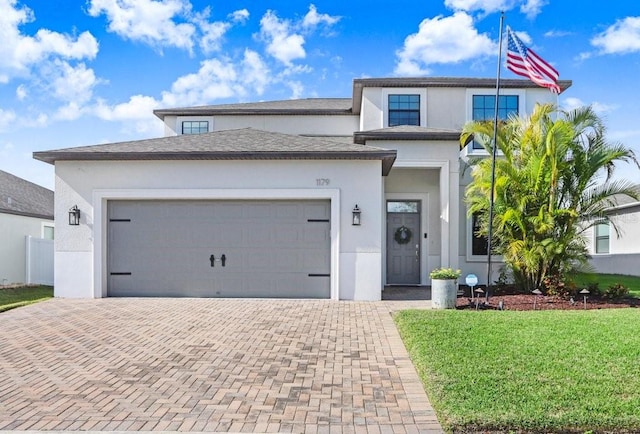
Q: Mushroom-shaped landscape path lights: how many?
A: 3